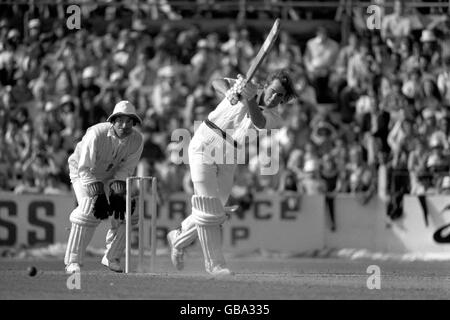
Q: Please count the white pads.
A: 4